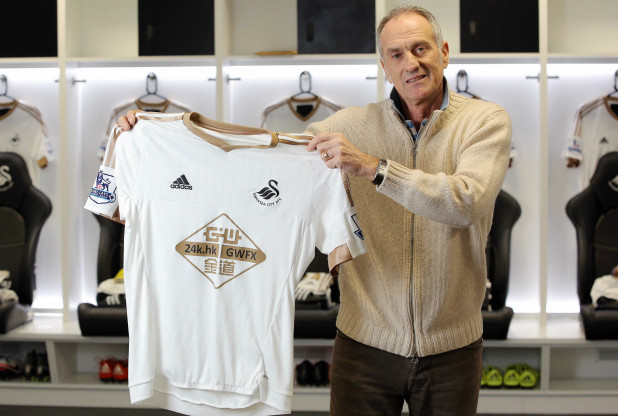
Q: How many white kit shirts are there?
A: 6